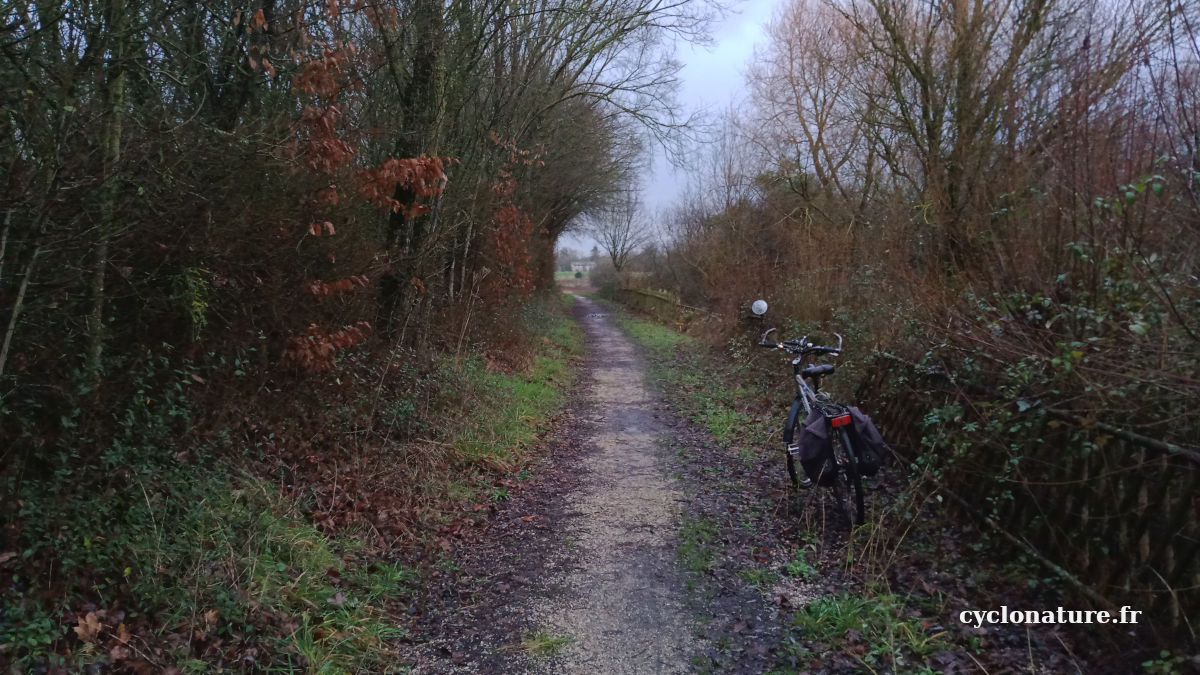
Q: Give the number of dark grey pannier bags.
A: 2